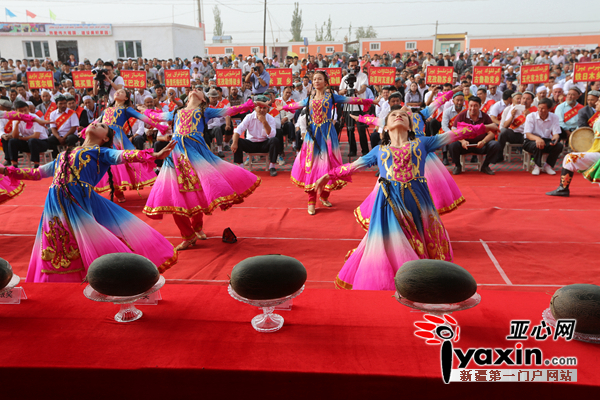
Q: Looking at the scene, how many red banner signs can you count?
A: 12